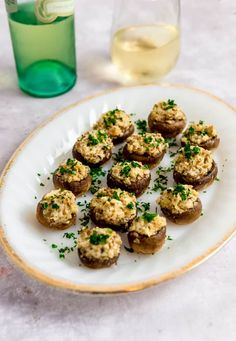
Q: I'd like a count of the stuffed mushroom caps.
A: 13